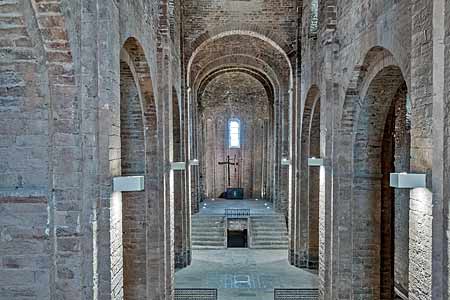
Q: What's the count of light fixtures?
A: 6